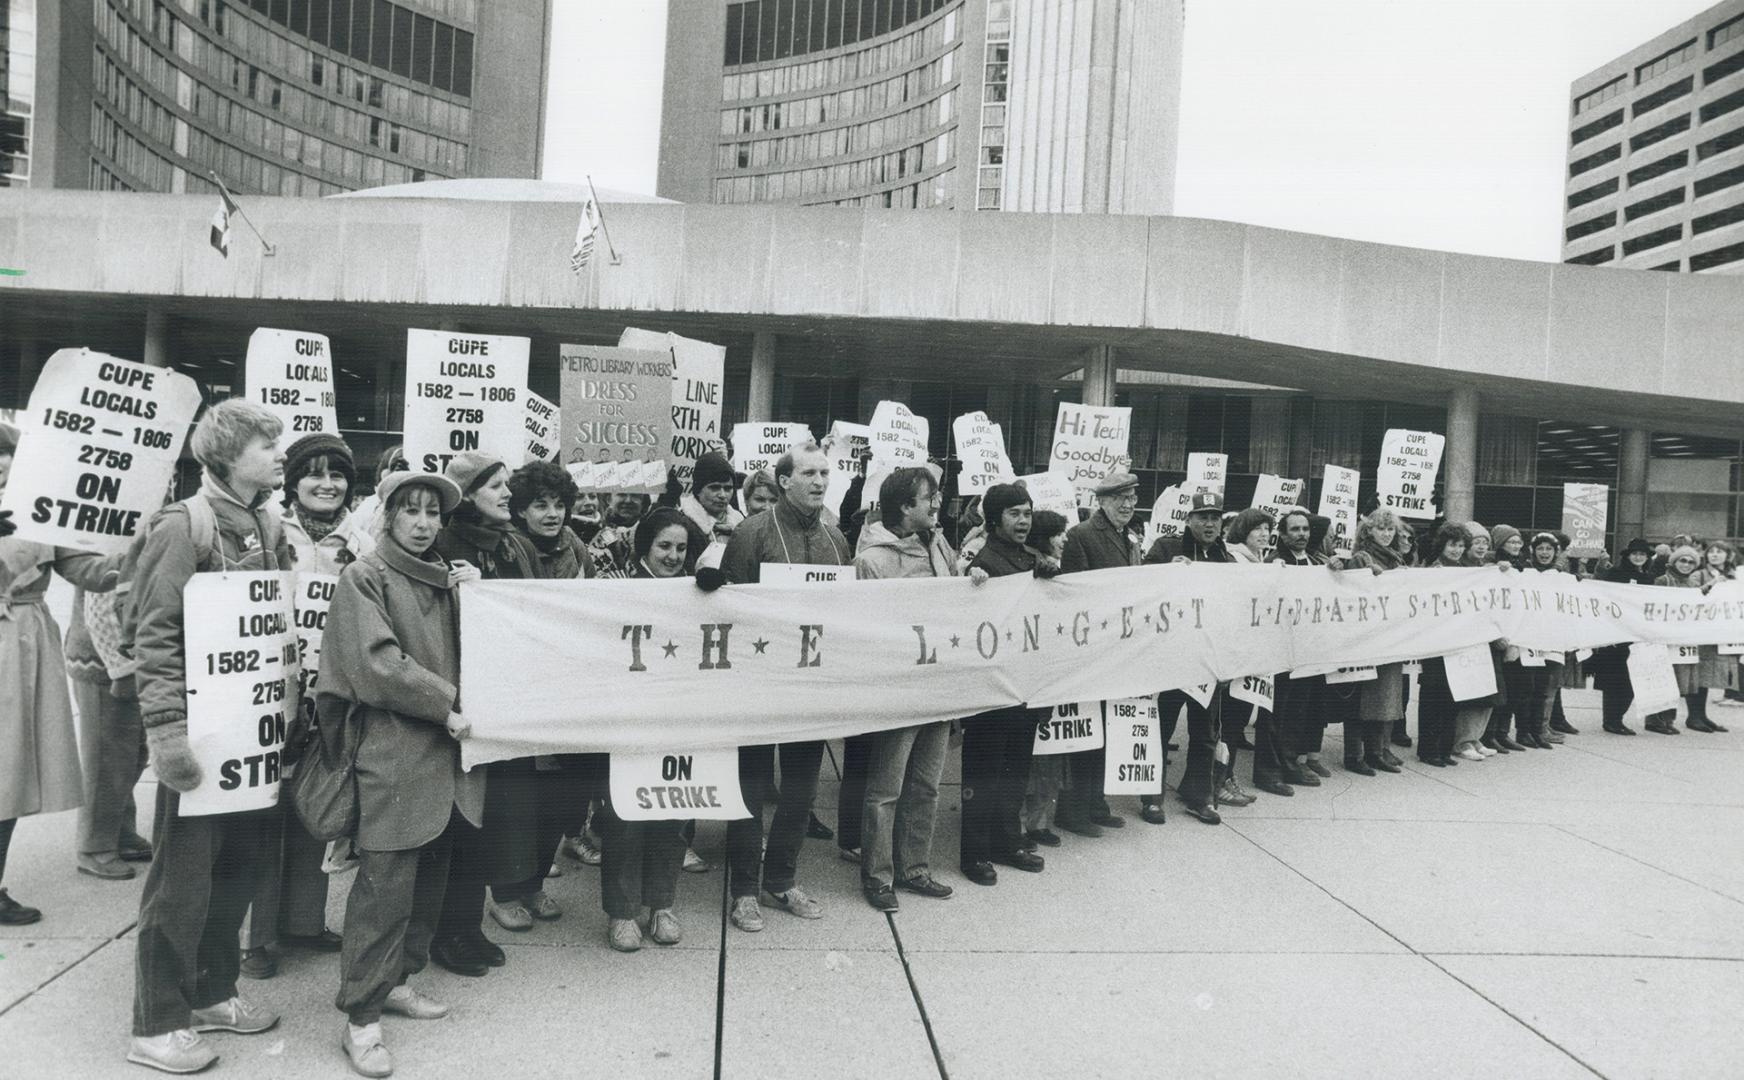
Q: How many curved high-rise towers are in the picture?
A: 2